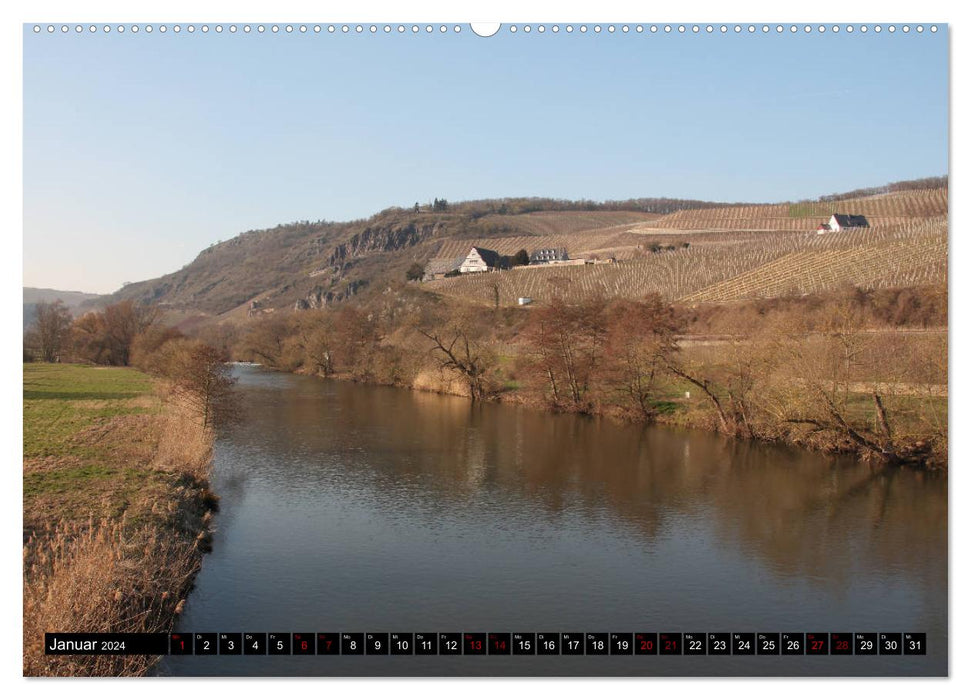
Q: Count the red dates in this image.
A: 9